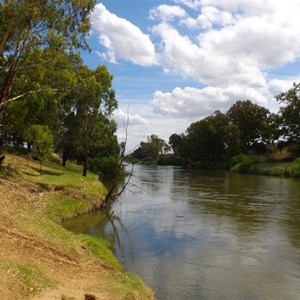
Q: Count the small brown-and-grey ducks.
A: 0